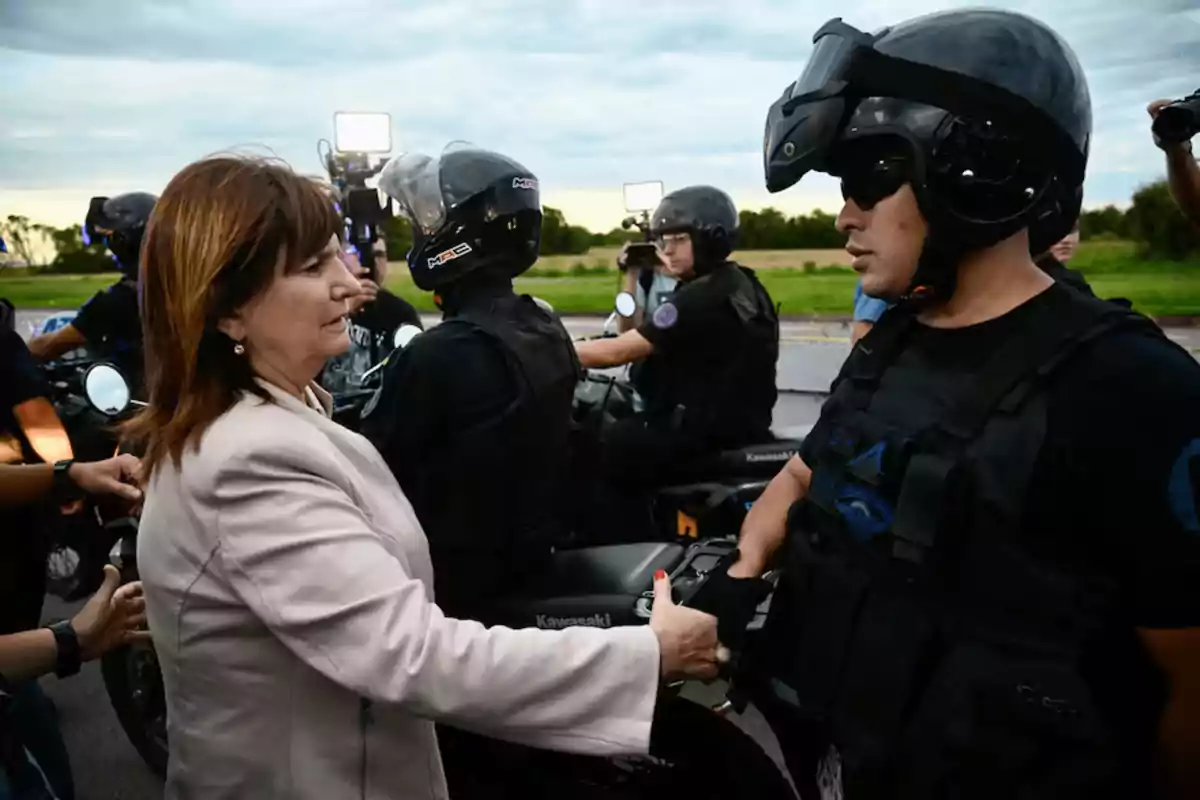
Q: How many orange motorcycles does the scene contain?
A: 0